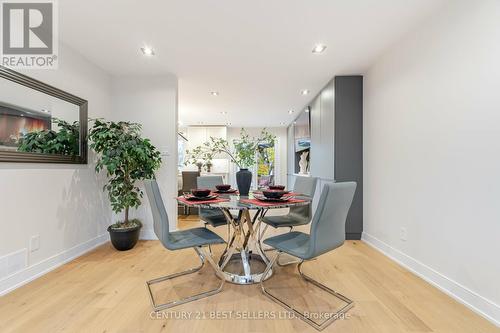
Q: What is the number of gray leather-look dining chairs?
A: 4